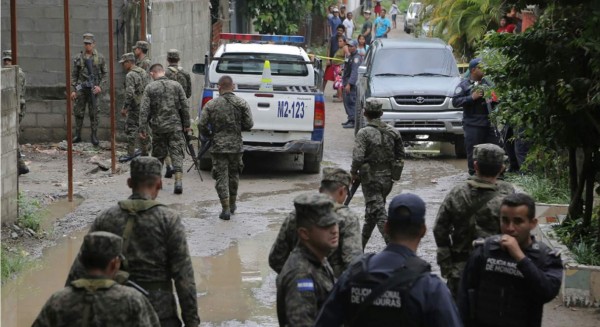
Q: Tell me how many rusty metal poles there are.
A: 4